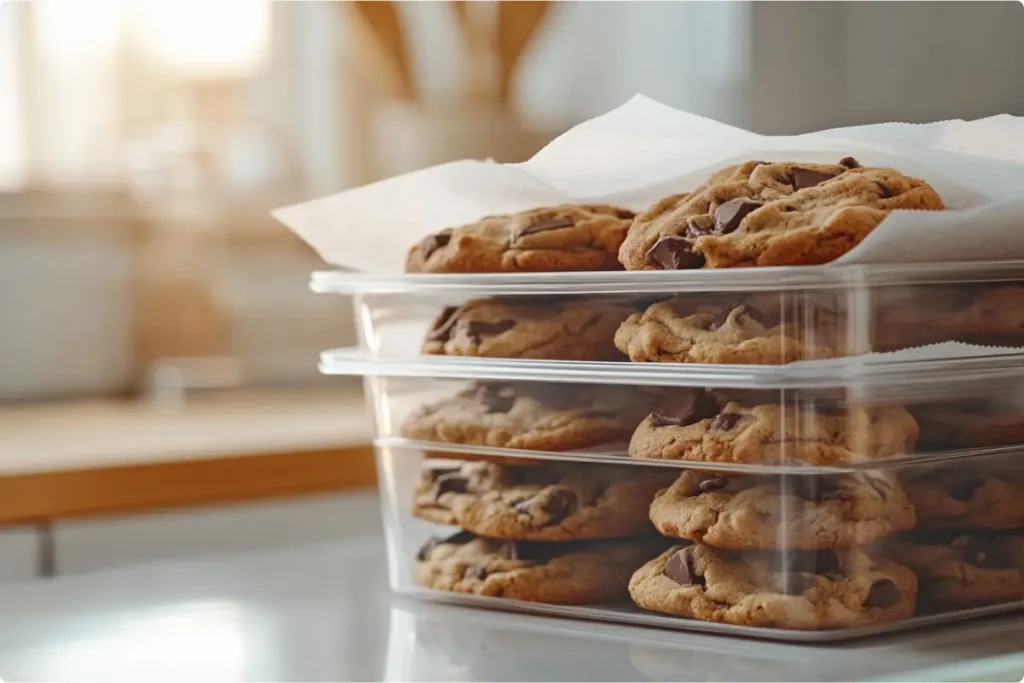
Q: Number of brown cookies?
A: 14